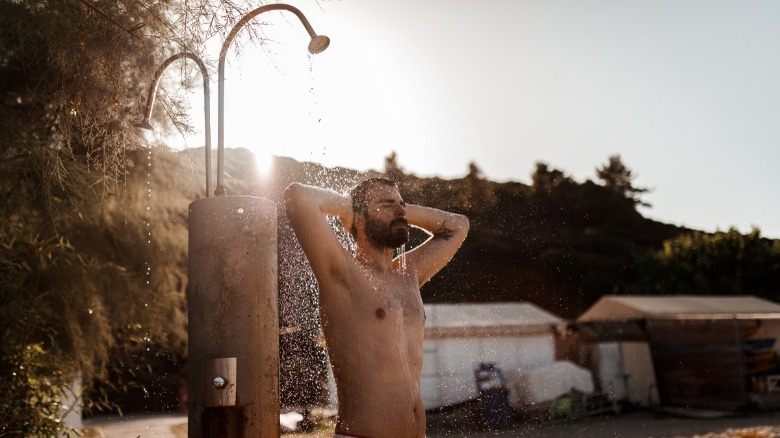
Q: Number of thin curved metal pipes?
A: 2